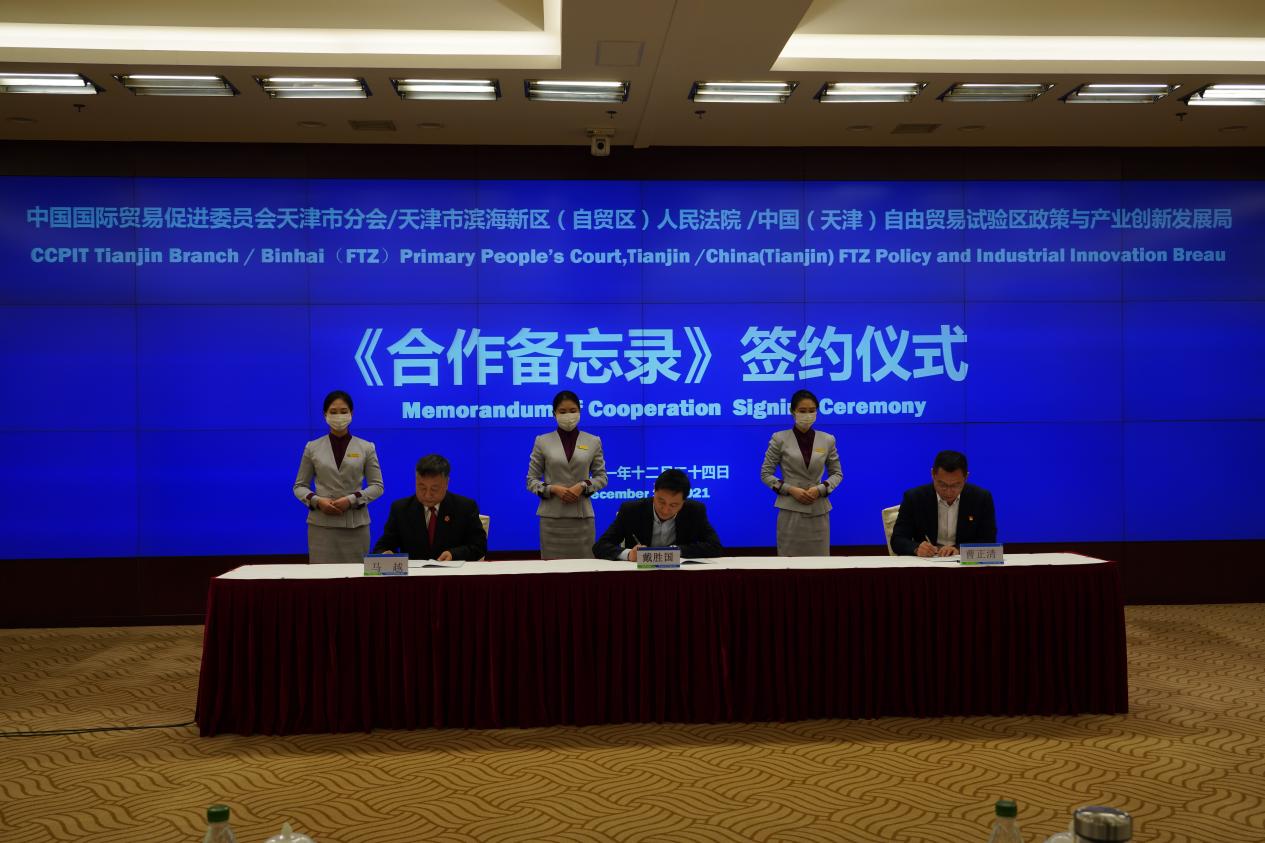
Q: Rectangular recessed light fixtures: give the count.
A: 10